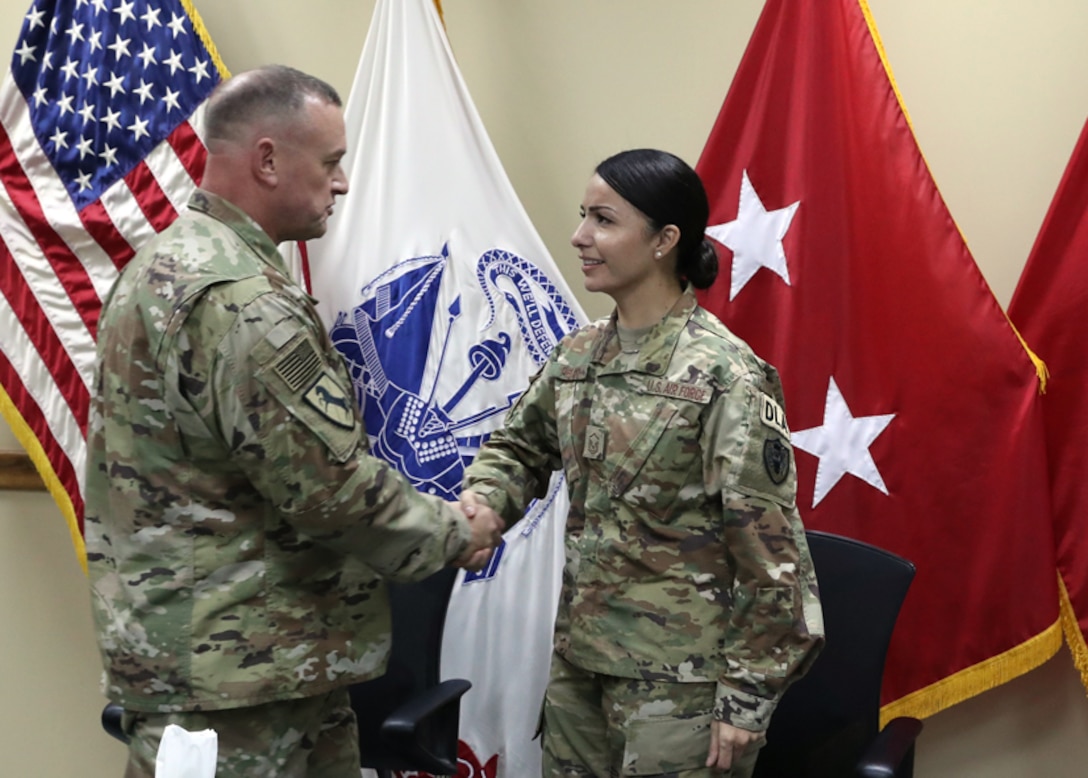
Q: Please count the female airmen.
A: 1